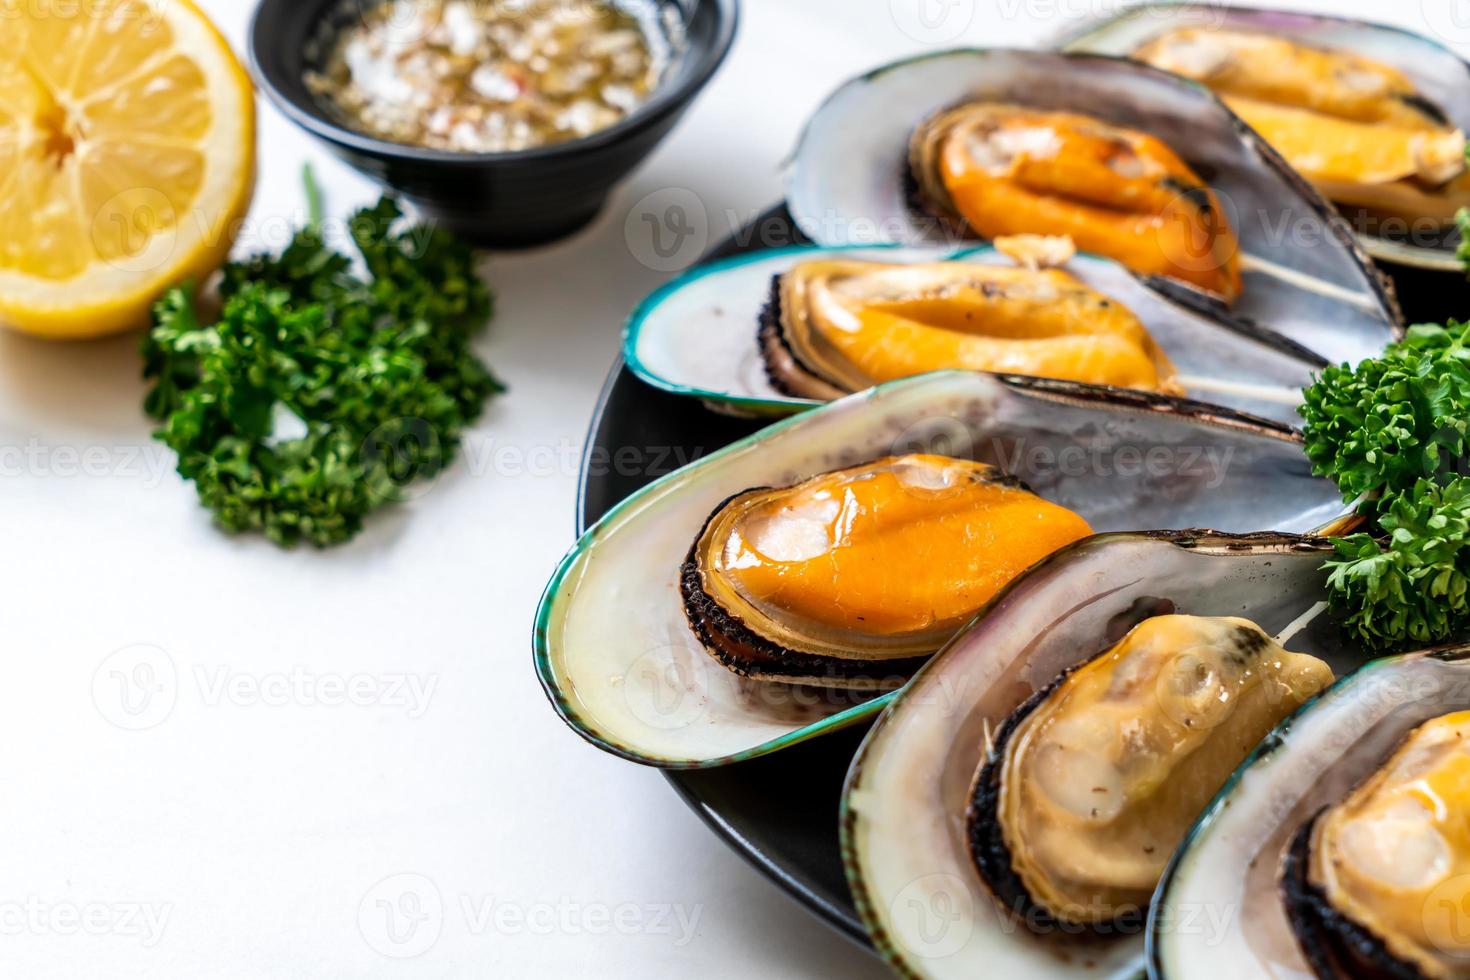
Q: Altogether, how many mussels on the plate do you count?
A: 6